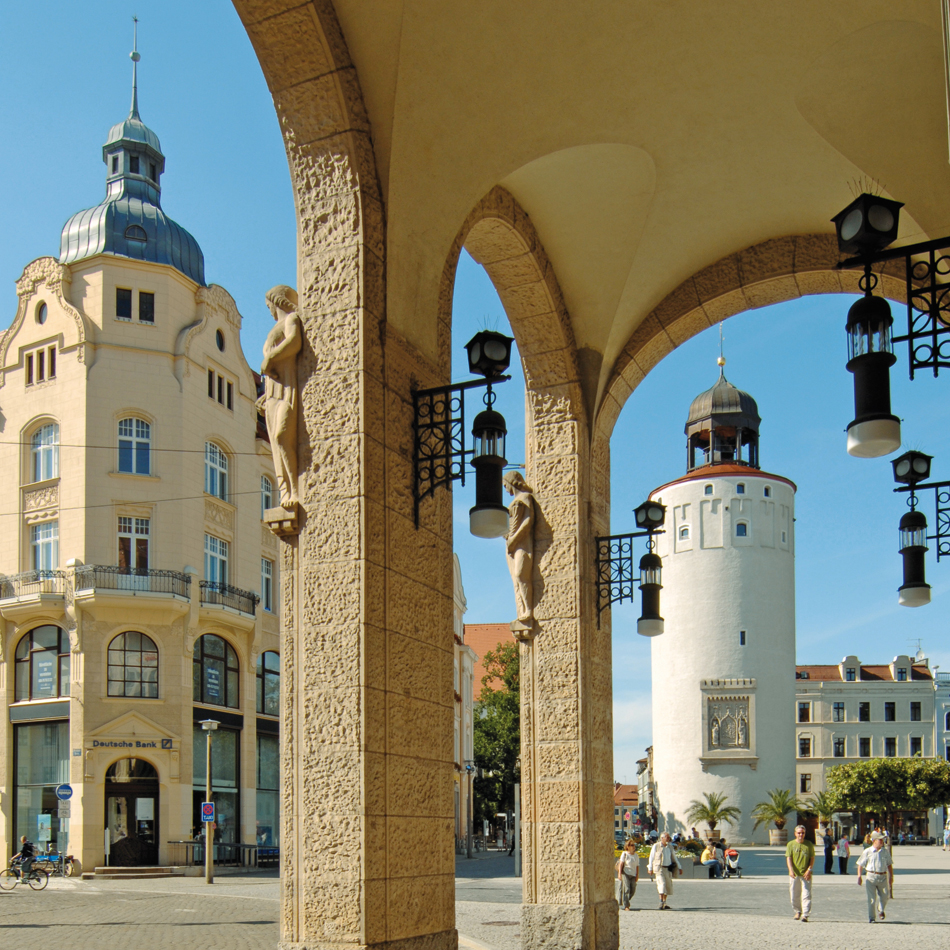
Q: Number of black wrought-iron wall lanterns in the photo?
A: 4